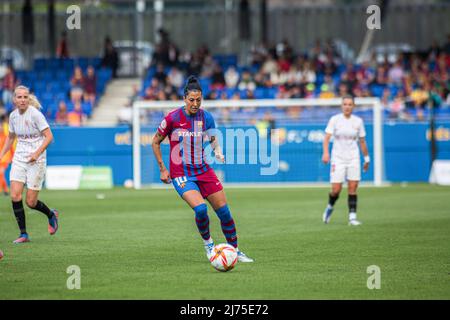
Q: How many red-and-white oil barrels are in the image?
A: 0